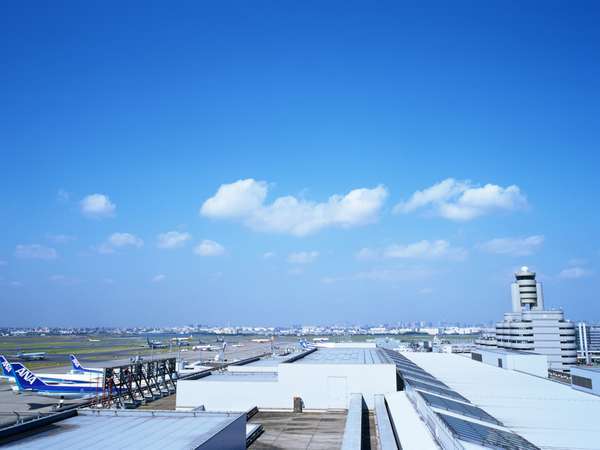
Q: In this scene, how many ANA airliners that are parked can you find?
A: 3